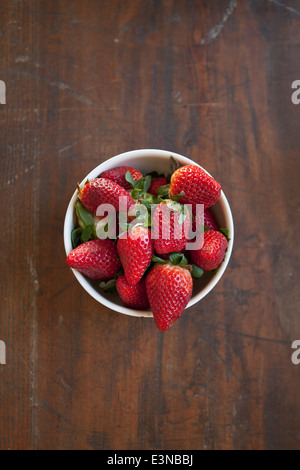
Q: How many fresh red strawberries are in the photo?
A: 11